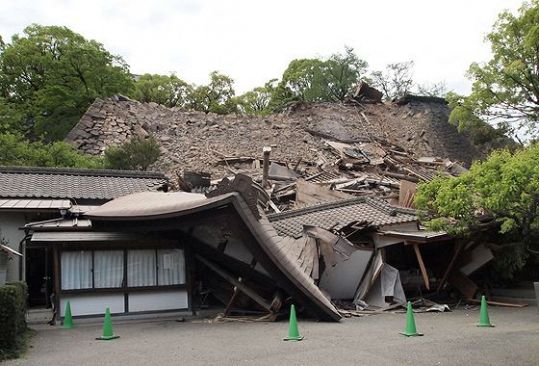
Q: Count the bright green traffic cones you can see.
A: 5